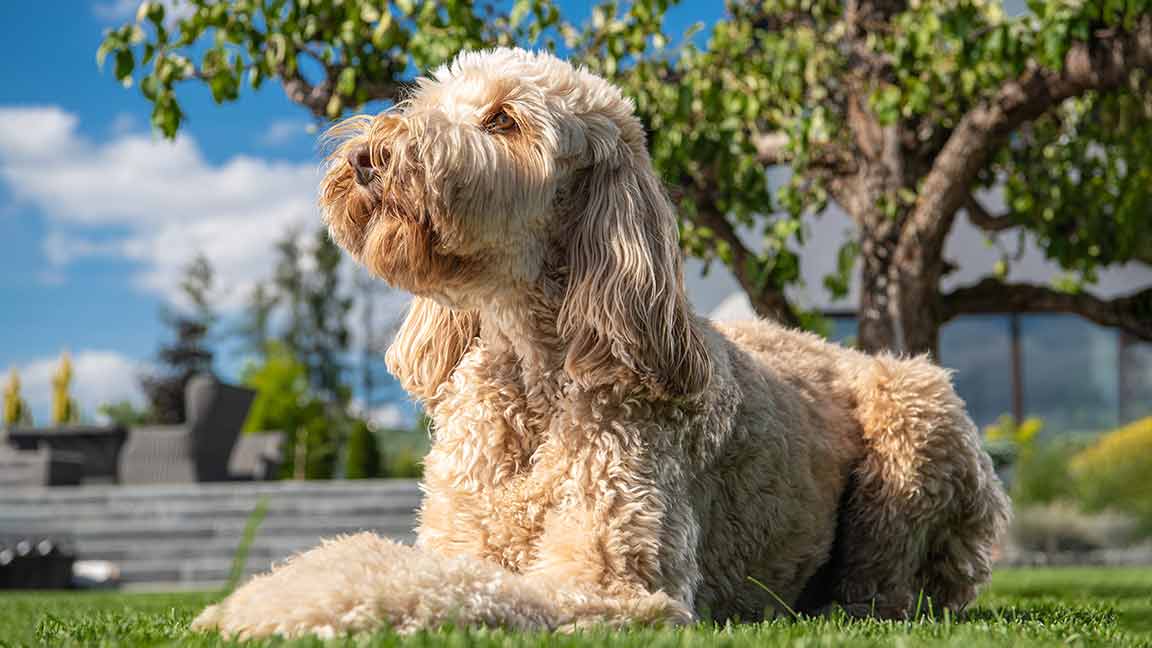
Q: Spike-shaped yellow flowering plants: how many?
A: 2